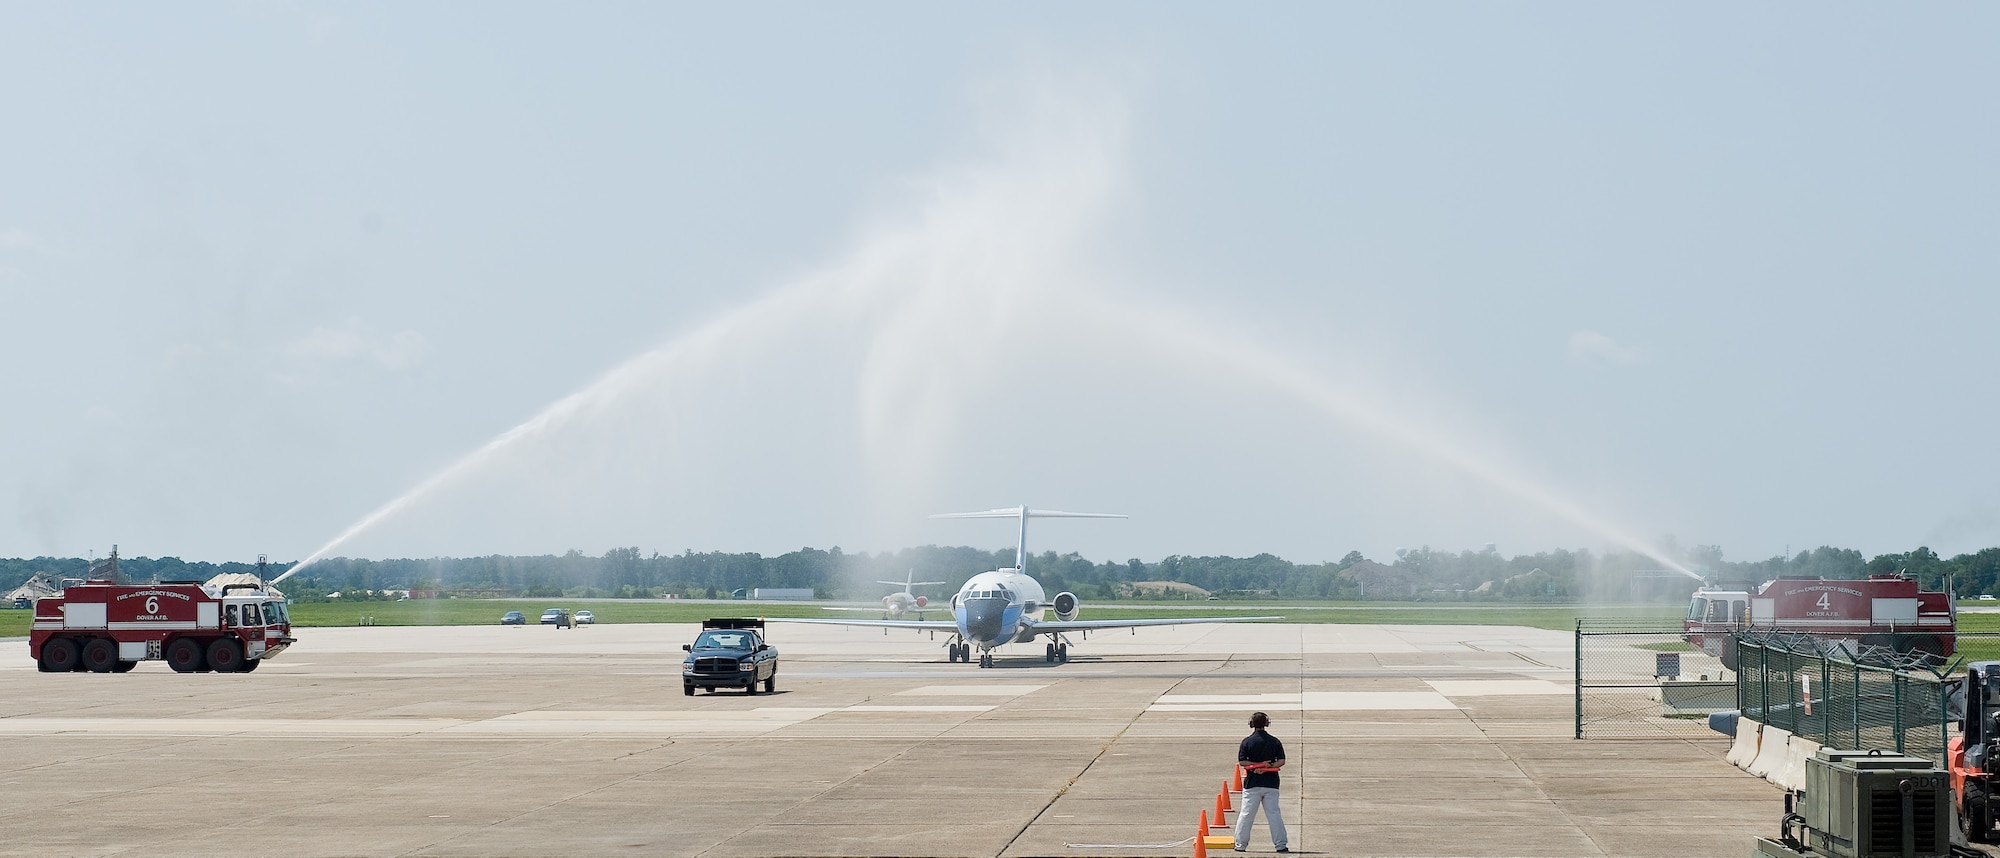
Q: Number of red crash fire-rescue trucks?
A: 2